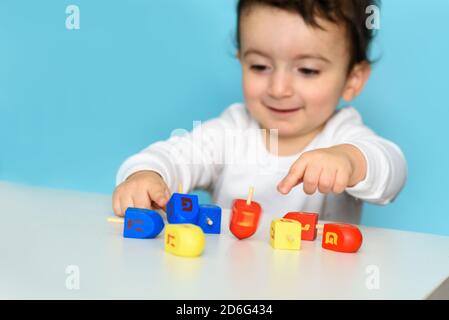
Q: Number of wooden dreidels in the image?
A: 8